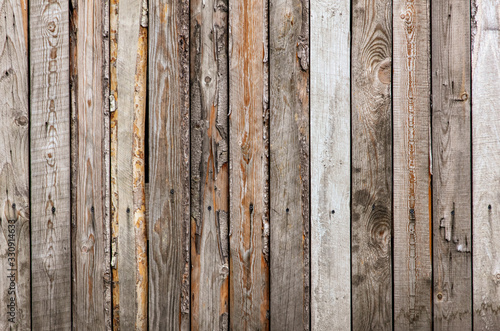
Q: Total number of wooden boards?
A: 13